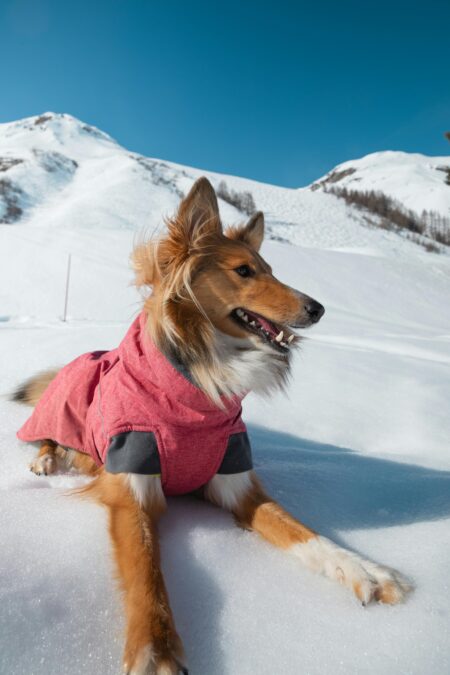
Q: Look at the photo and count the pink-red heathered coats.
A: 1